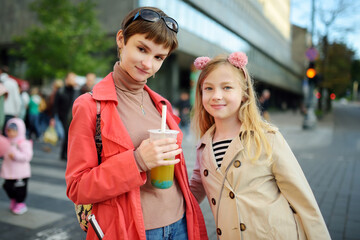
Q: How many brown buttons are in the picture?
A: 6